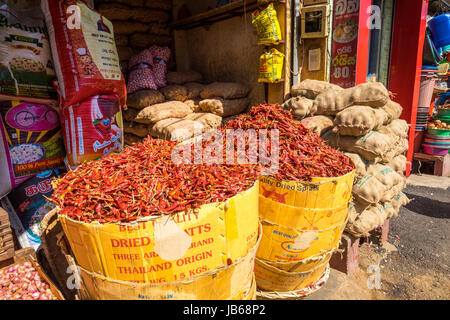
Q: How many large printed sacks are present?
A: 5